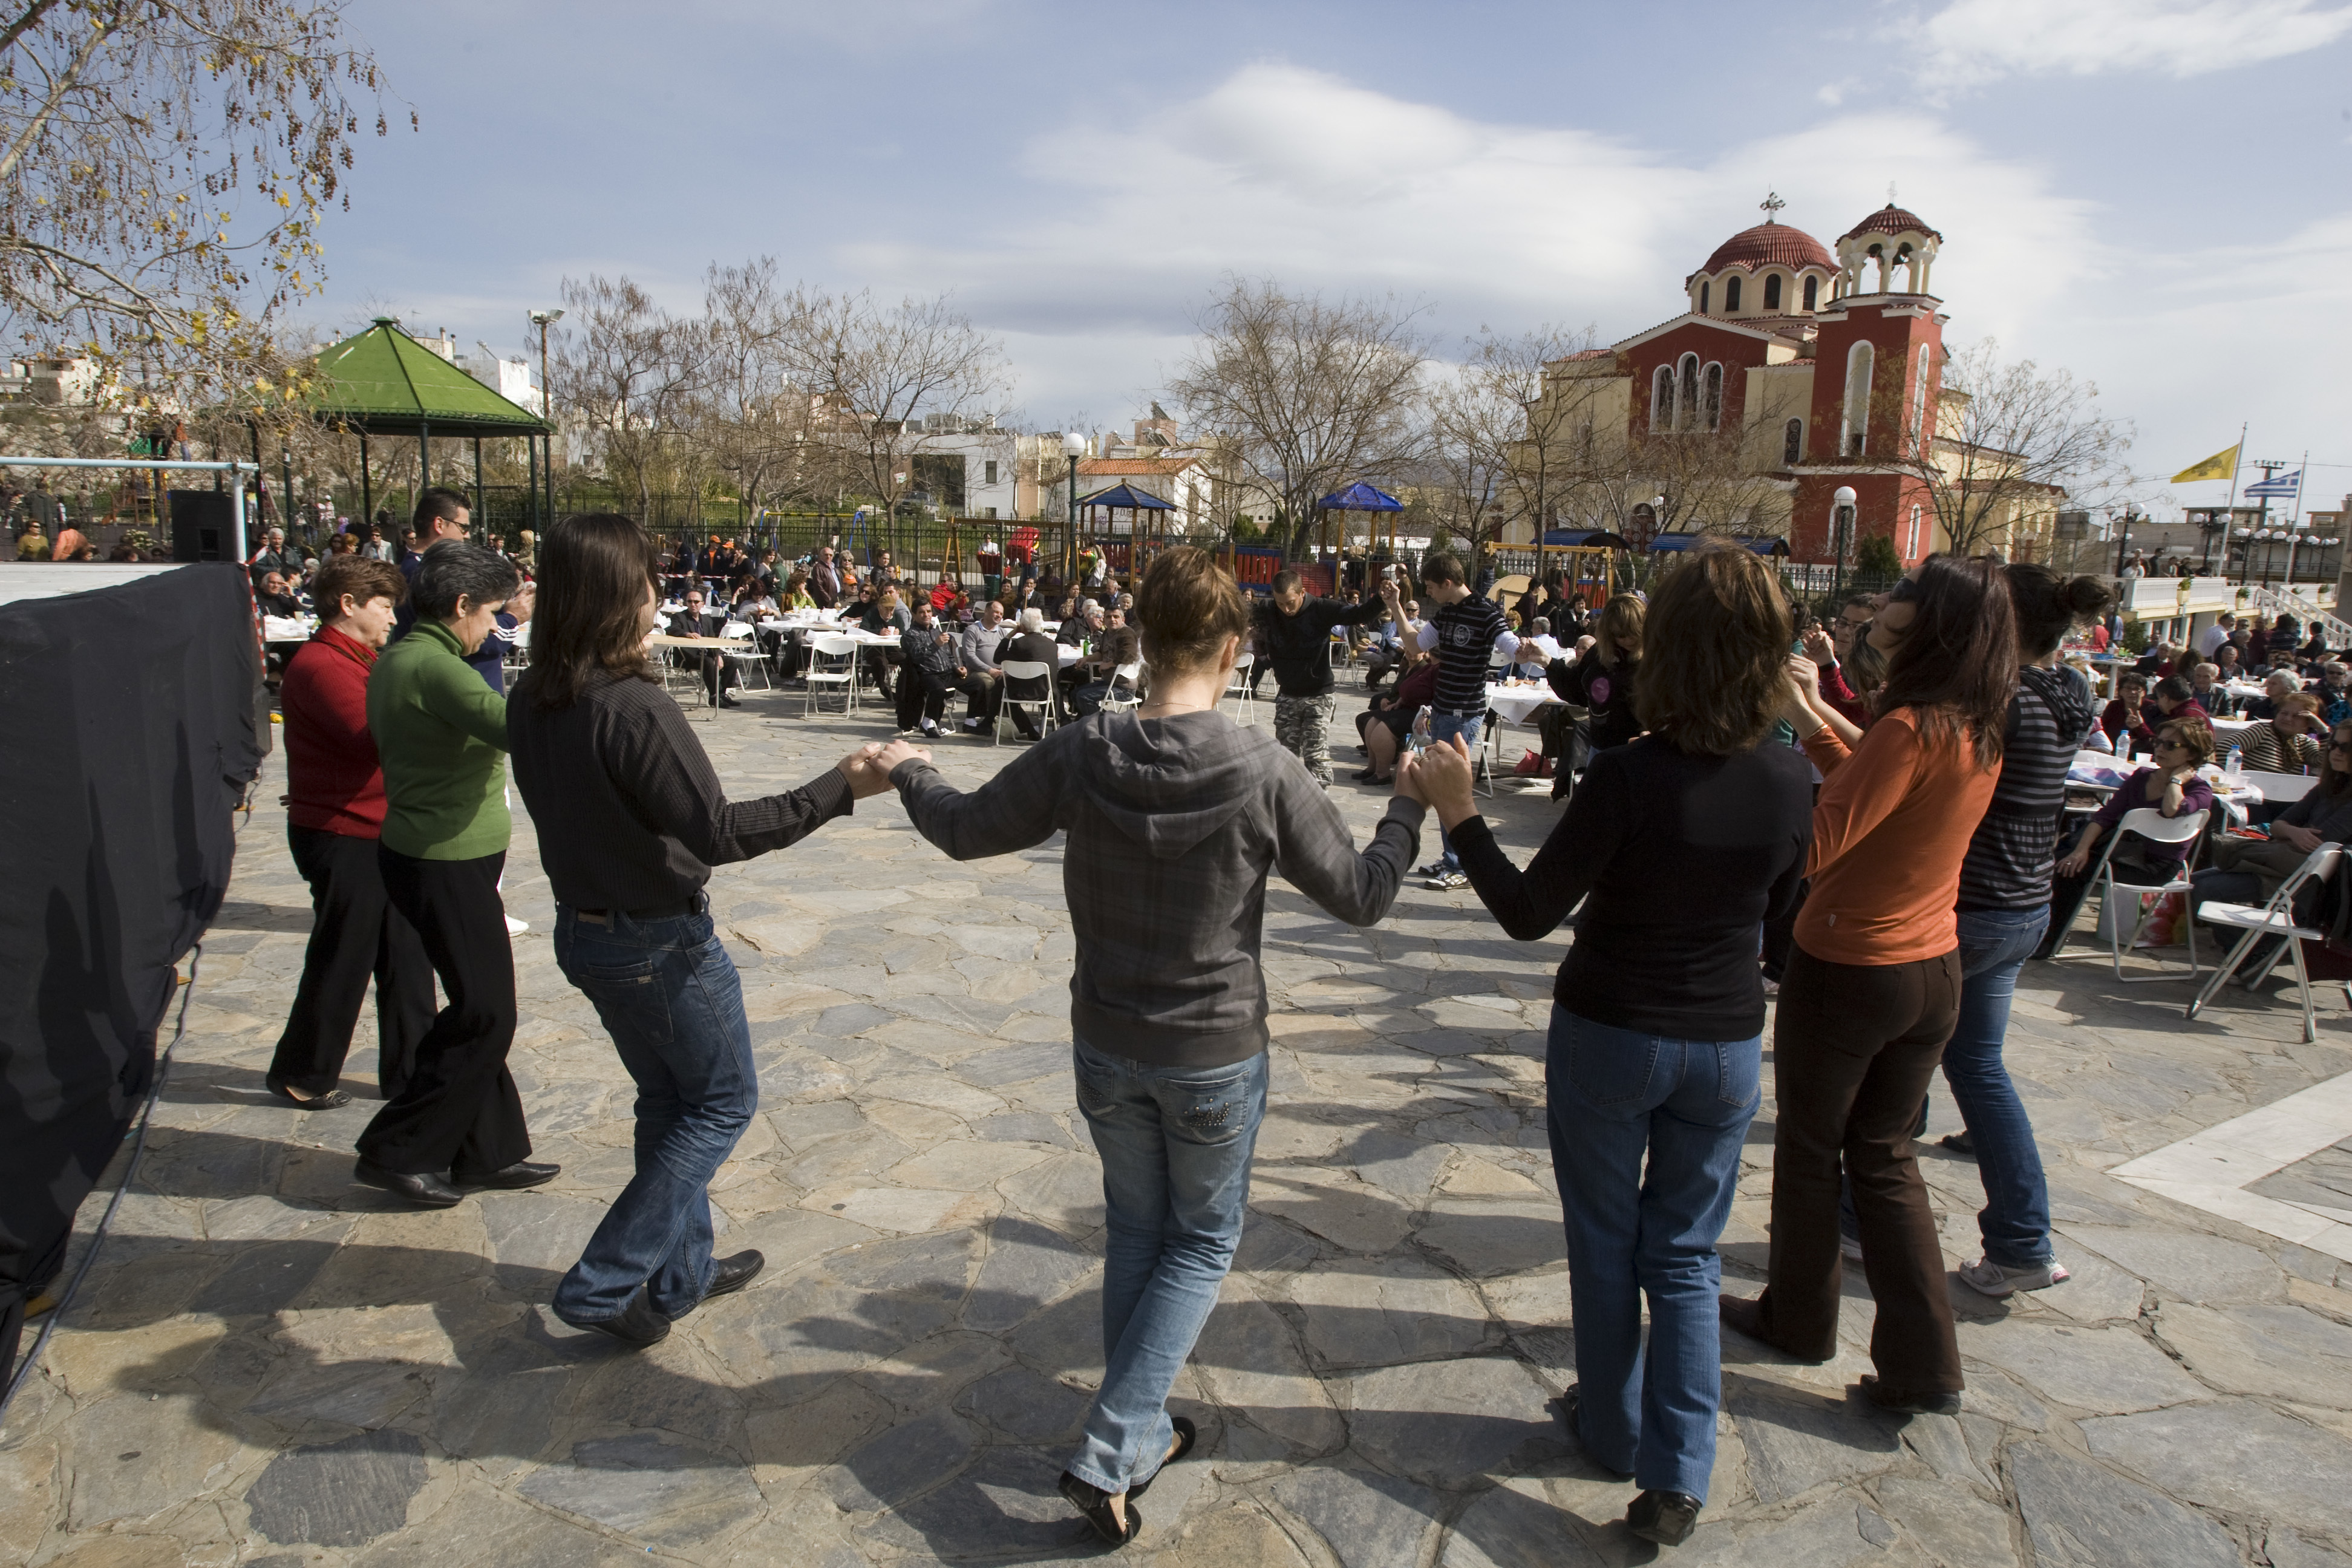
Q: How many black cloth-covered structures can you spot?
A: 1